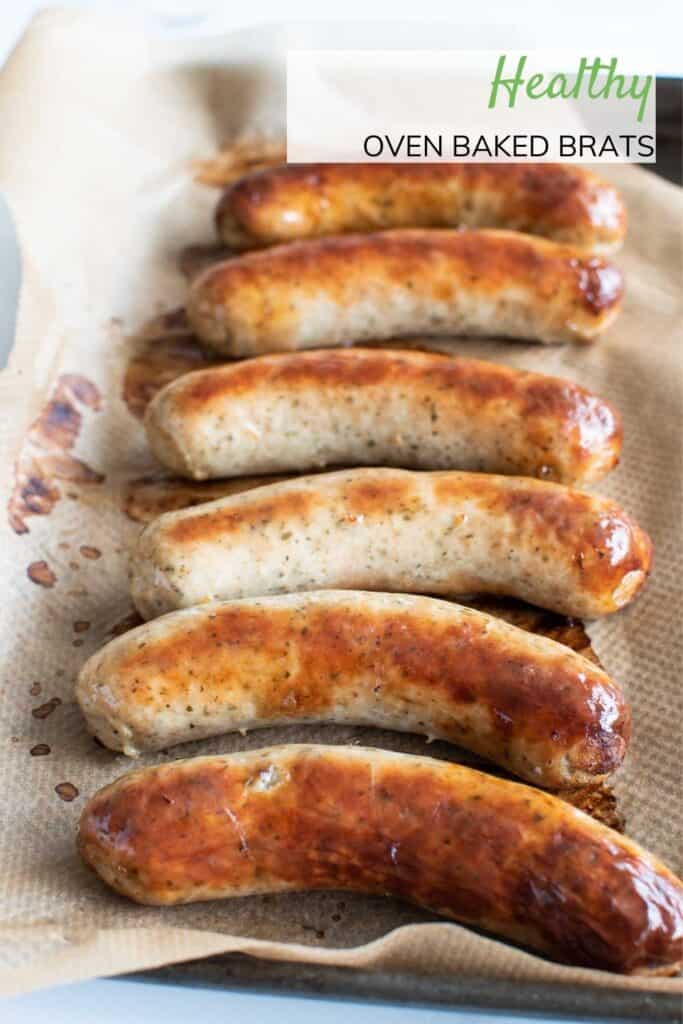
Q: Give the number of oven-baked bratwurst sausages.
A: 6